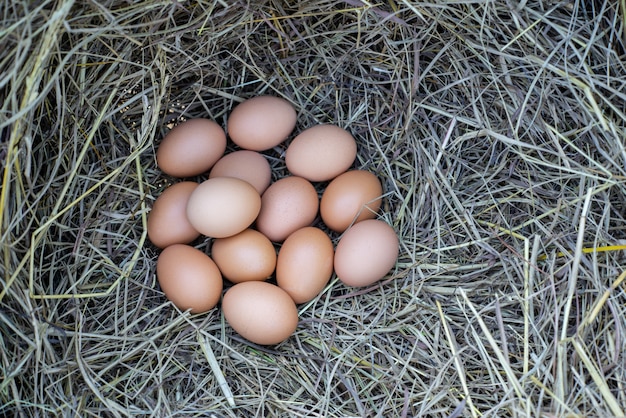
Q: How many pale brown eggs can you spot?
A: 13